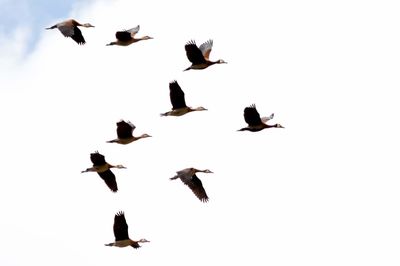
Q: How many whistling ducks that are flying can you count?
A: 9